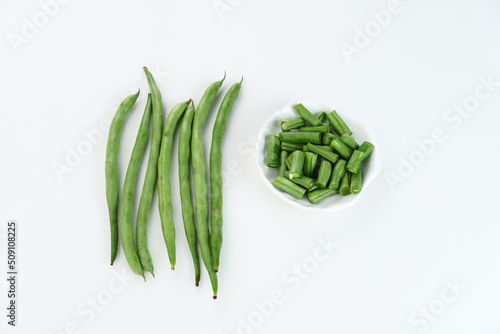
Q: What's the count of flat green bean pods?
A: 7